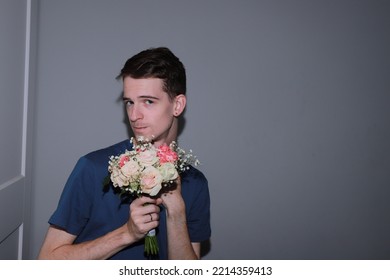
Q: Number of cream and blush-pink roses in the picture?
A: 5